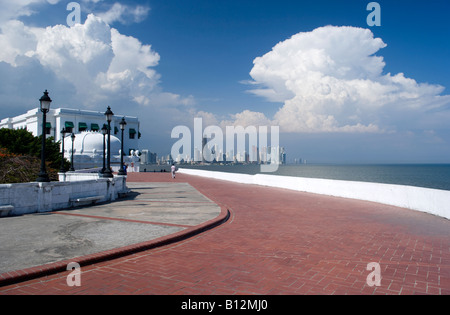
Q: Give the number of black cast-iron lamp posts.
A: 6